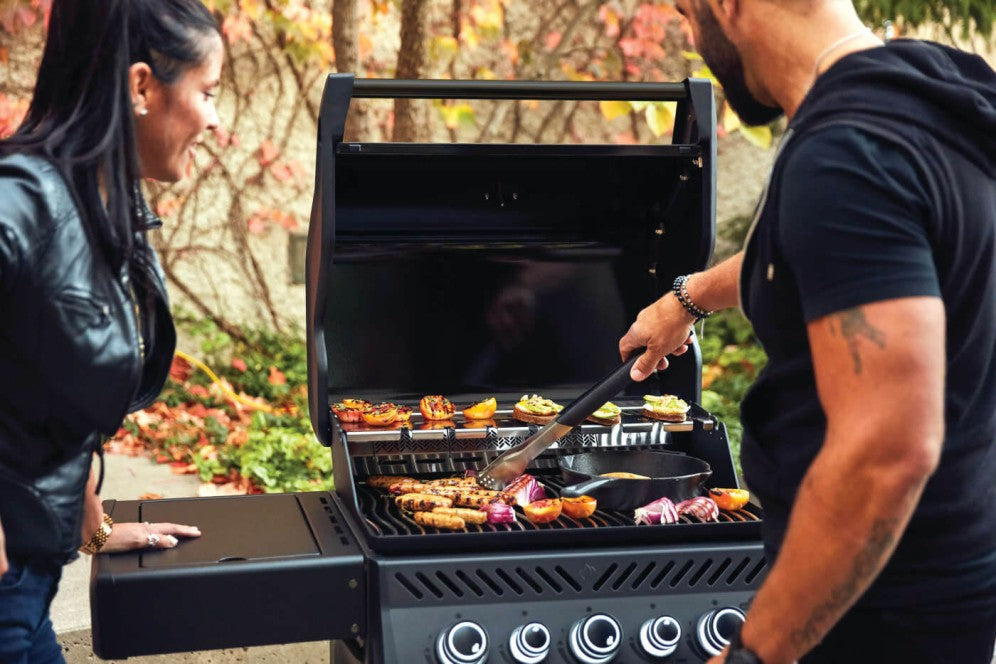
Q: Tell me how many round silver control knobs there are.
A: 5